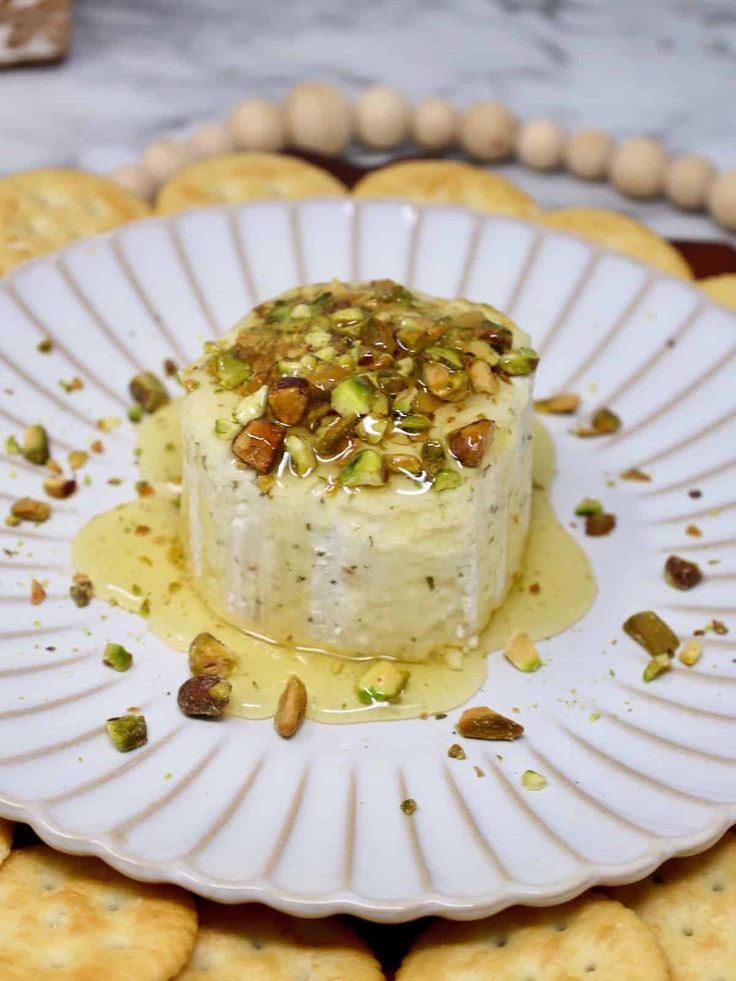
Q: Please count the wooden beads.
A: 13